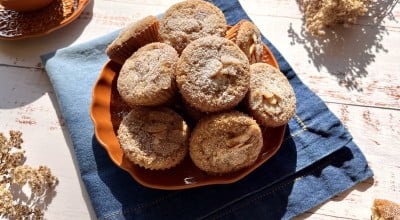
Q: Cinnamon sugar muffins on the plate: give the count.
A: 8